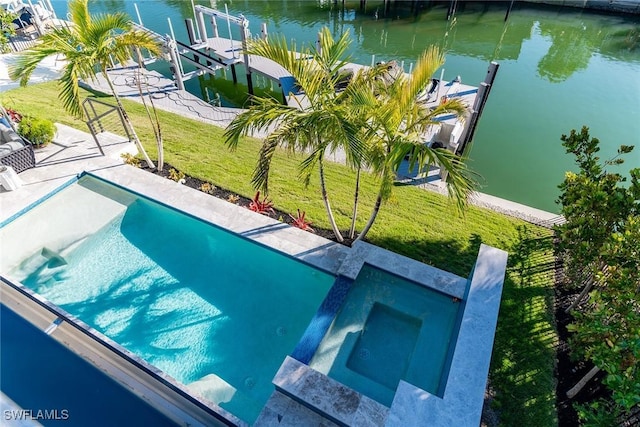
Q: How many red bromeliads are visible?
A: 2